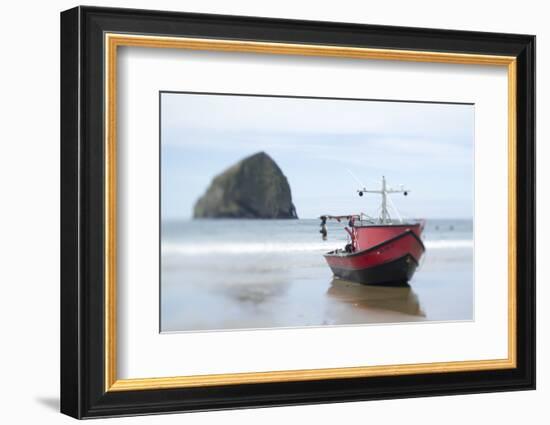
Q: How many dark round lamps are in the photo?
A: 2